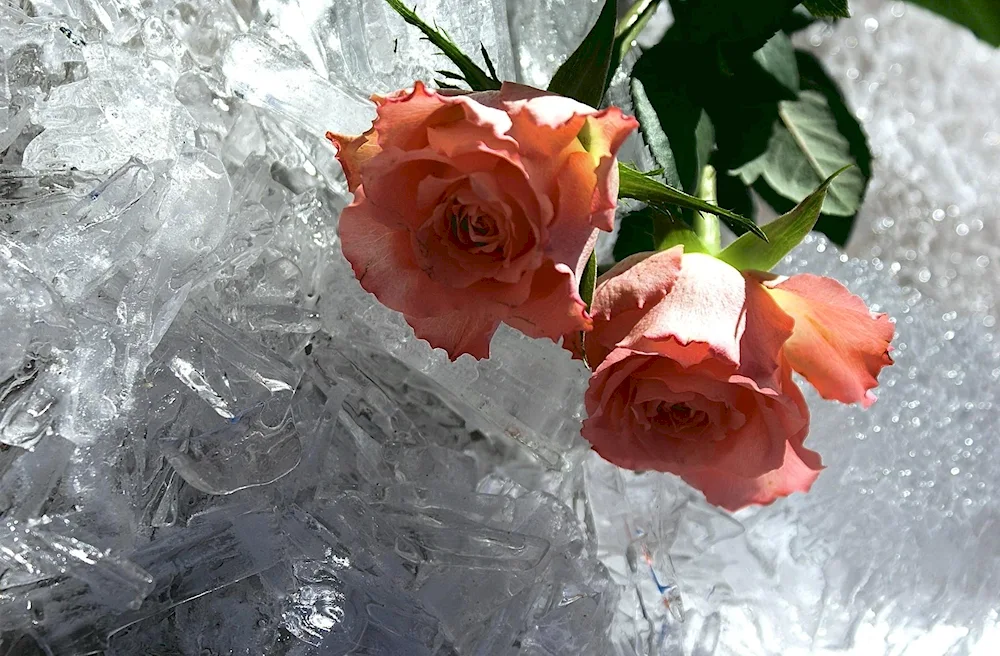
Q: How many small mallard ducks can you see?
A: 0